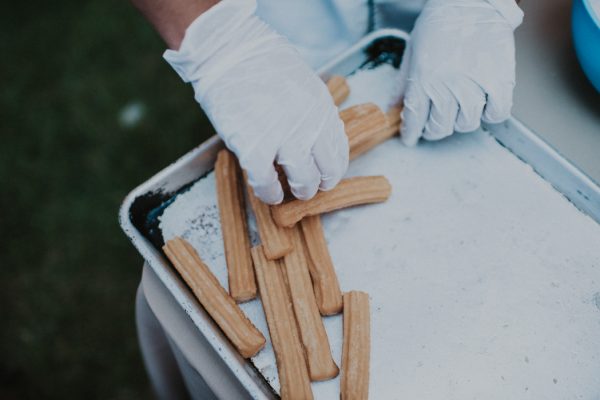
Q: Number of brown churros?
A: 11